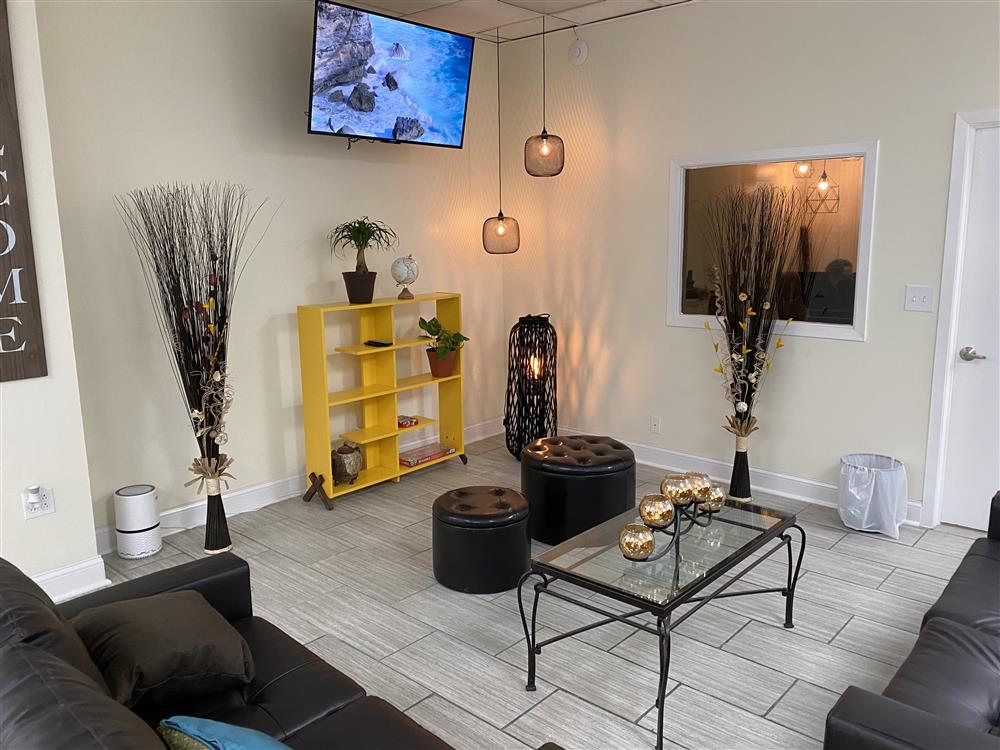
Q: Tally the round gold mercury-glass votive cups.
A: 5